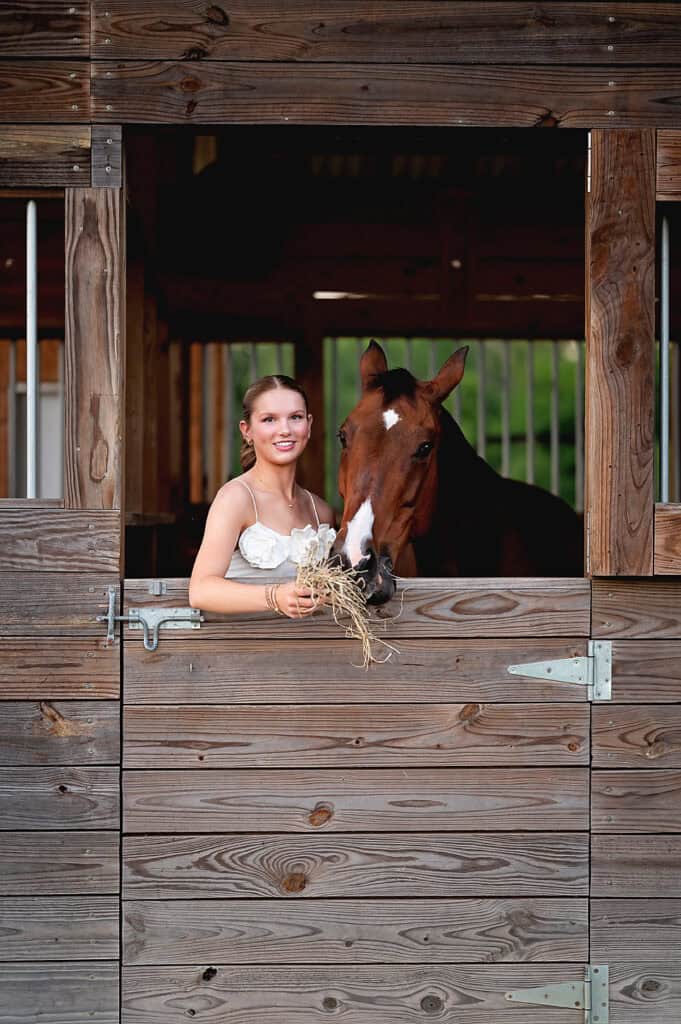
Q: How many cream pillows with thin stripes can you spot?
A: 0